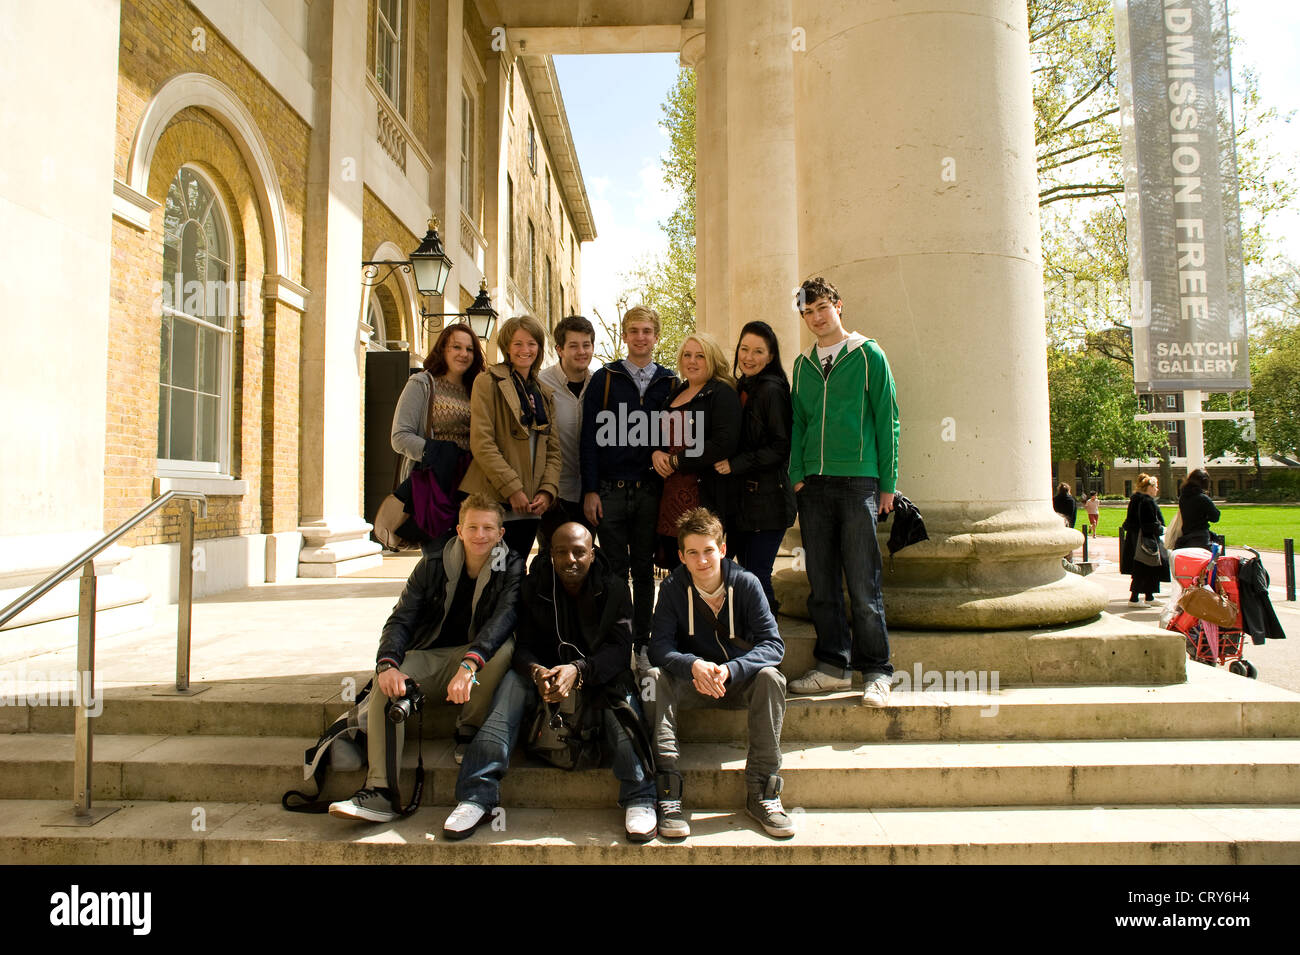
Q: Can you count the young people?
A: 10